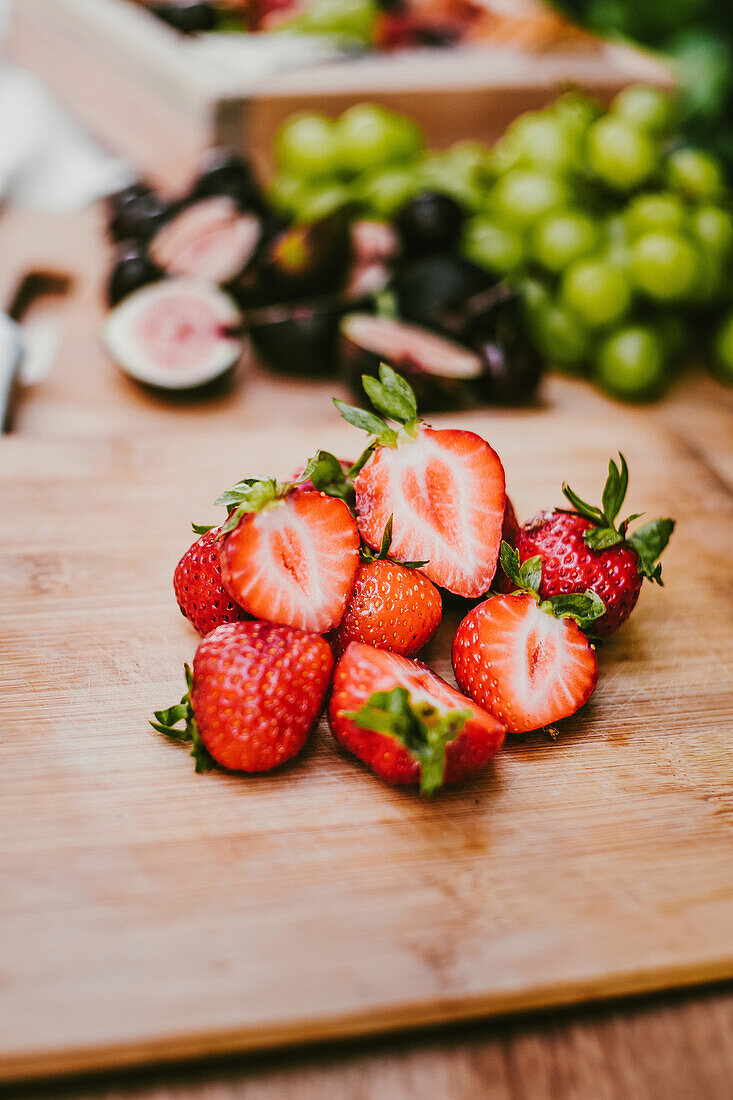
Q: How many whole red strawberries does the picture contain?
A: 4